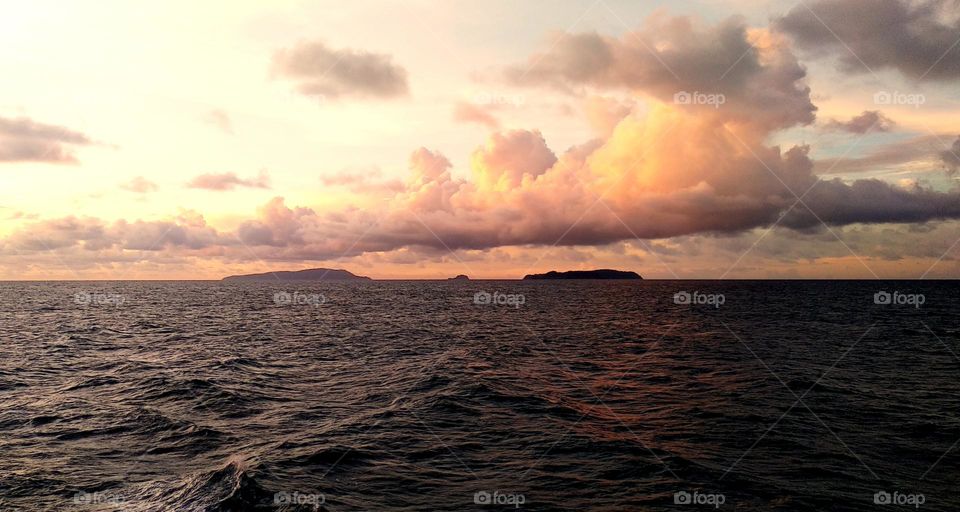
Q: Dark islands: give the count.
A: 3